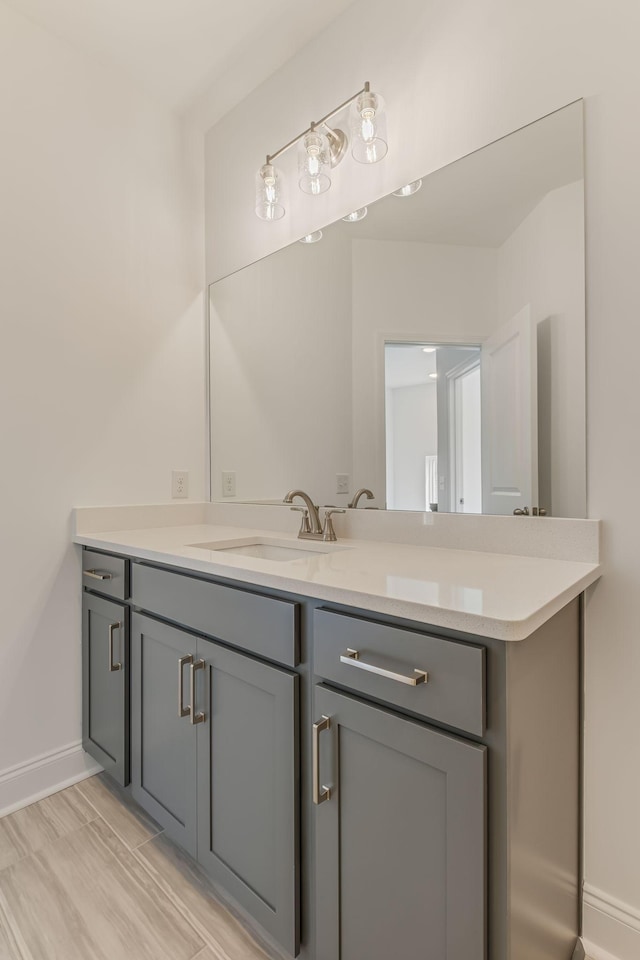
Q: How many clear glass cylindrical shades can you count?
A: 3